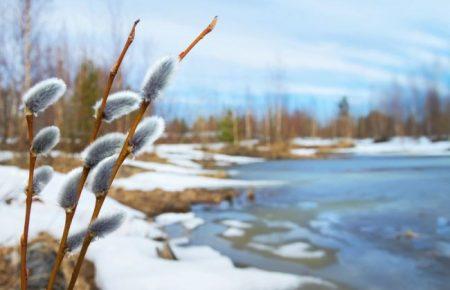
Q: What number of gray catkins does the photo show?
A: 11